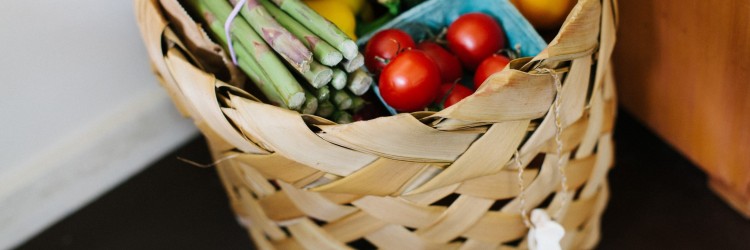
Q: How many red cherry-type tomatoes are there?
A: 6